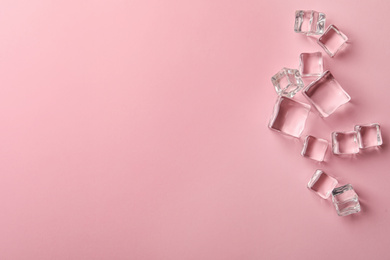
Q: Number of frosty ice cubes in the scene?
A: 11